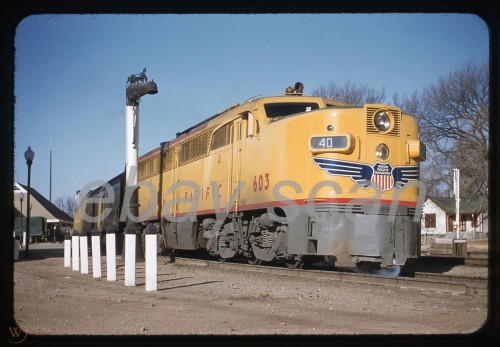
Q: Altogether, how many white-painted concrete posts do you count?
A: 7